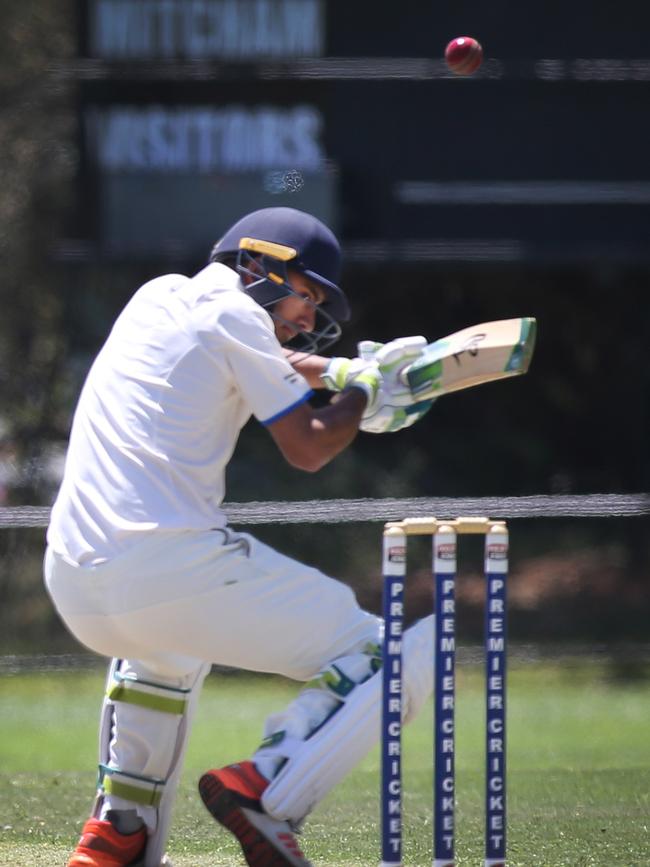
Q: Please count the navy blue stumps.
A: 3